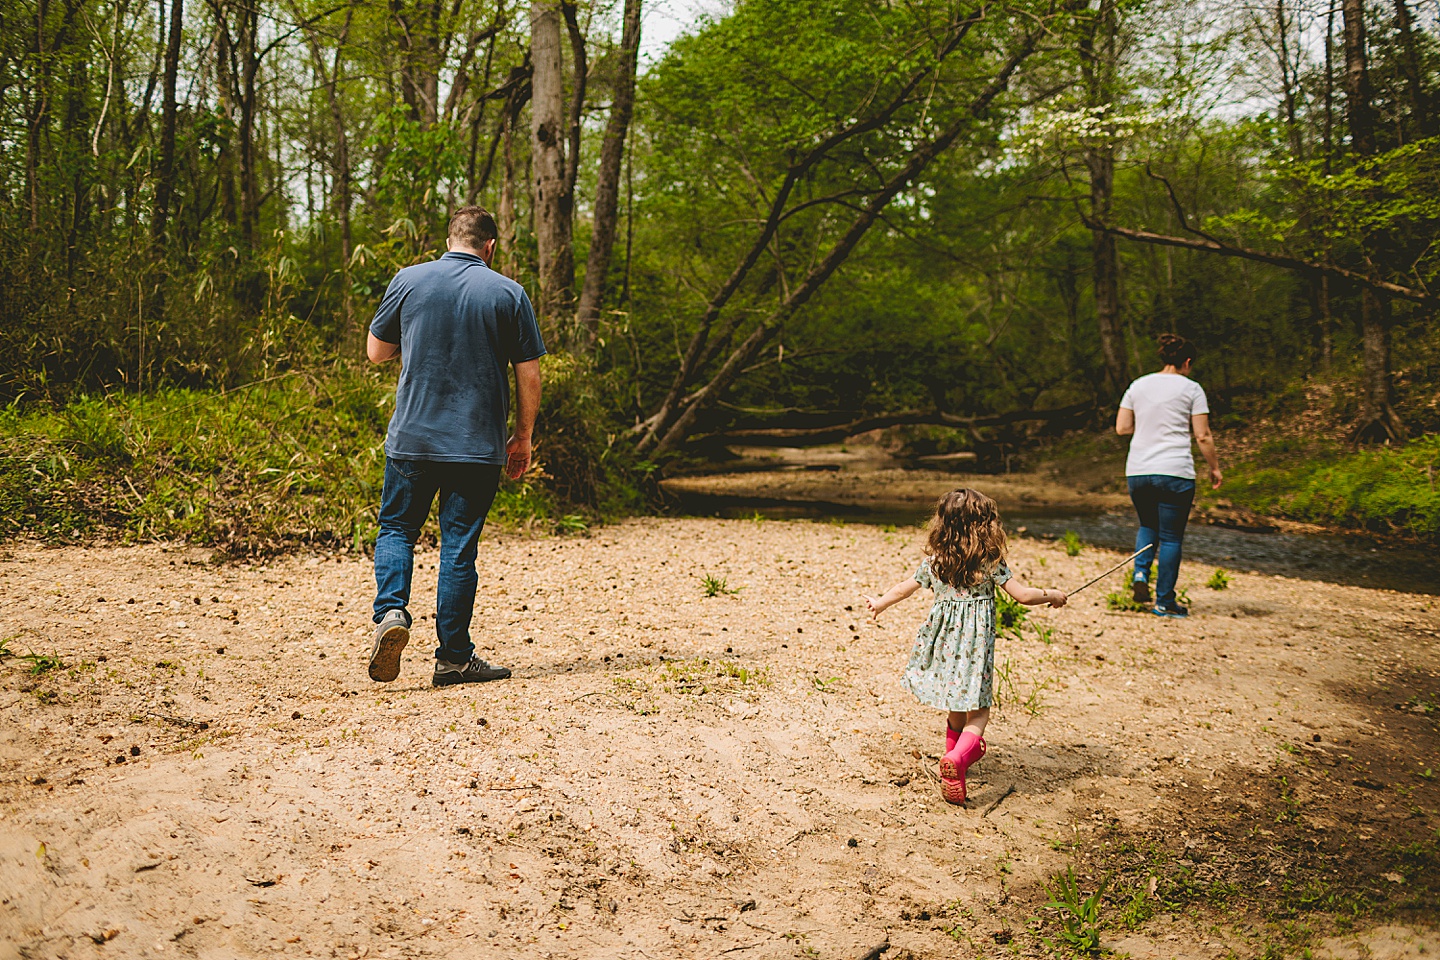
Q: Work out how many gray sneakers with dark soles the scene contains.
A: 2